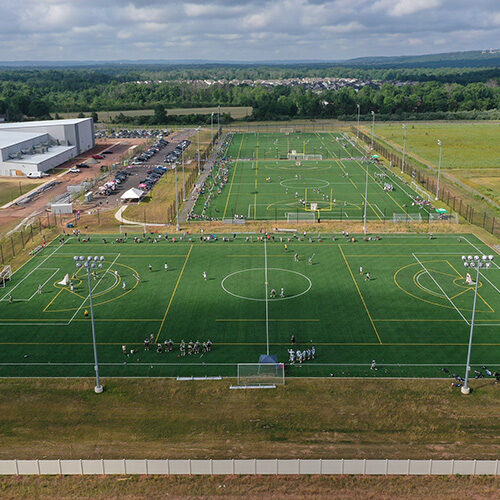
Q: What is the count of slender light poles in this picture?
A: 12